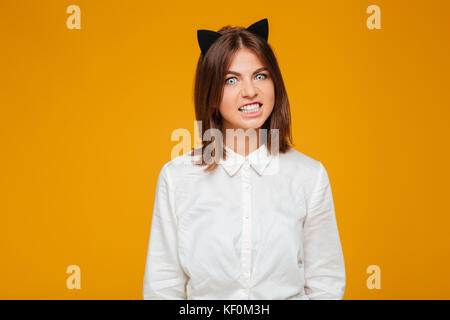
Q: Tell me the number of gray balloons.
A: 0